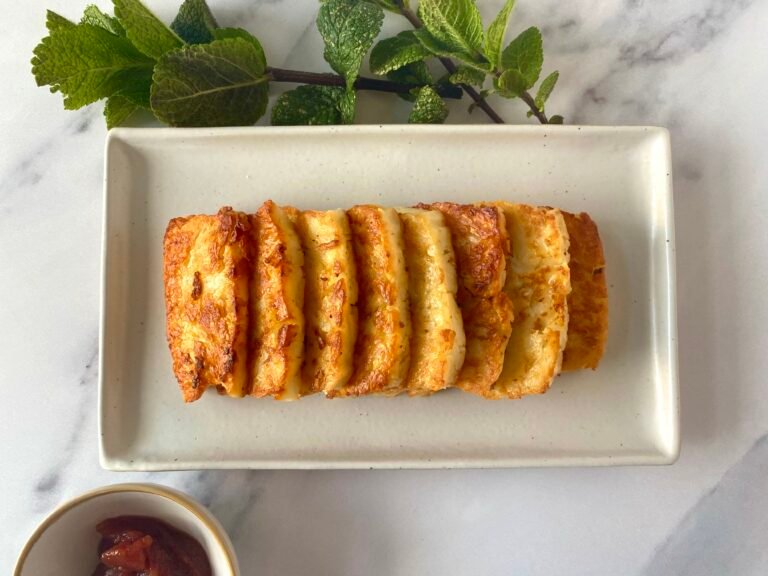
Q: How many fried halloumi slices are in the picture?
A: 8